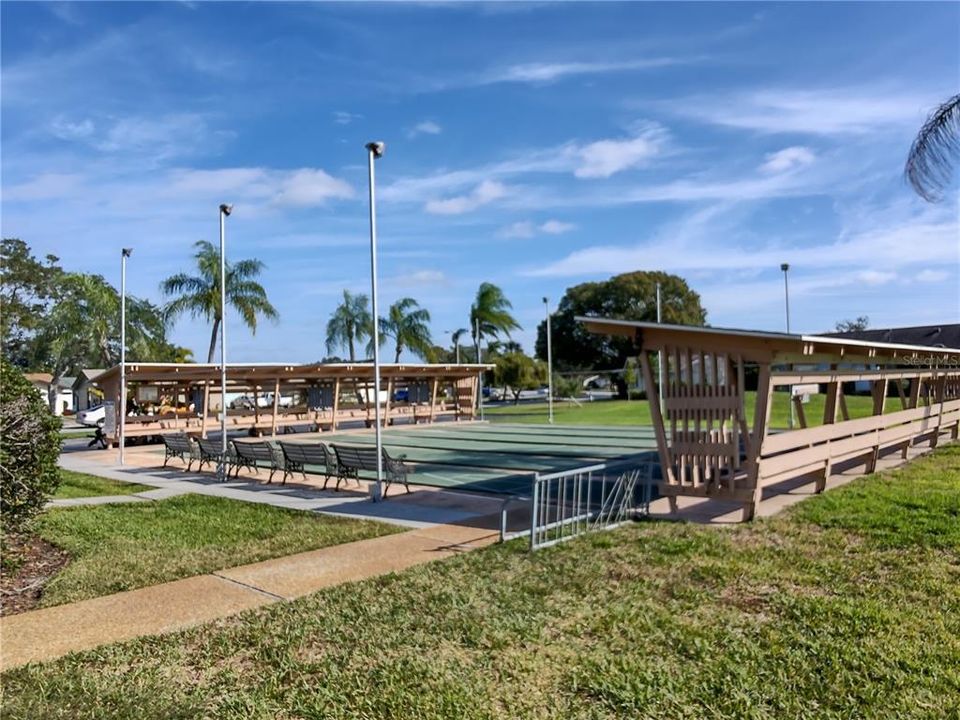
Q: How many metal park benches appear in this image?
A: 5